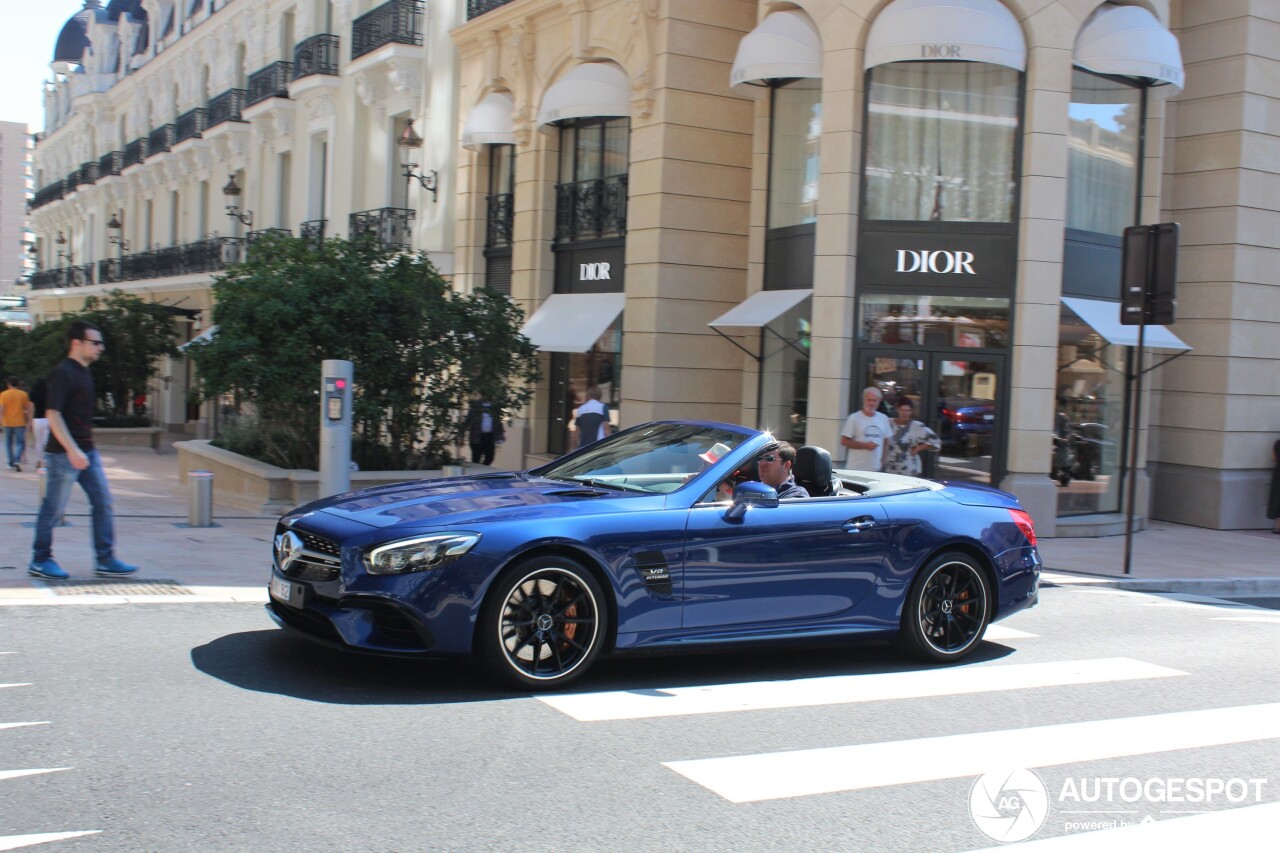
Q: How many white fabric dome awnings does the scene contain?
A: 5